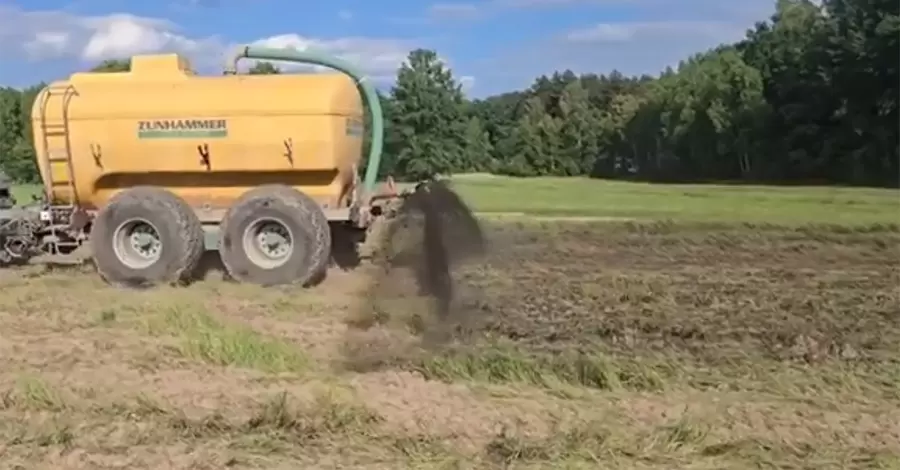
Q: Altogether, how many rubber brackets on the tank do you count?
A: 3